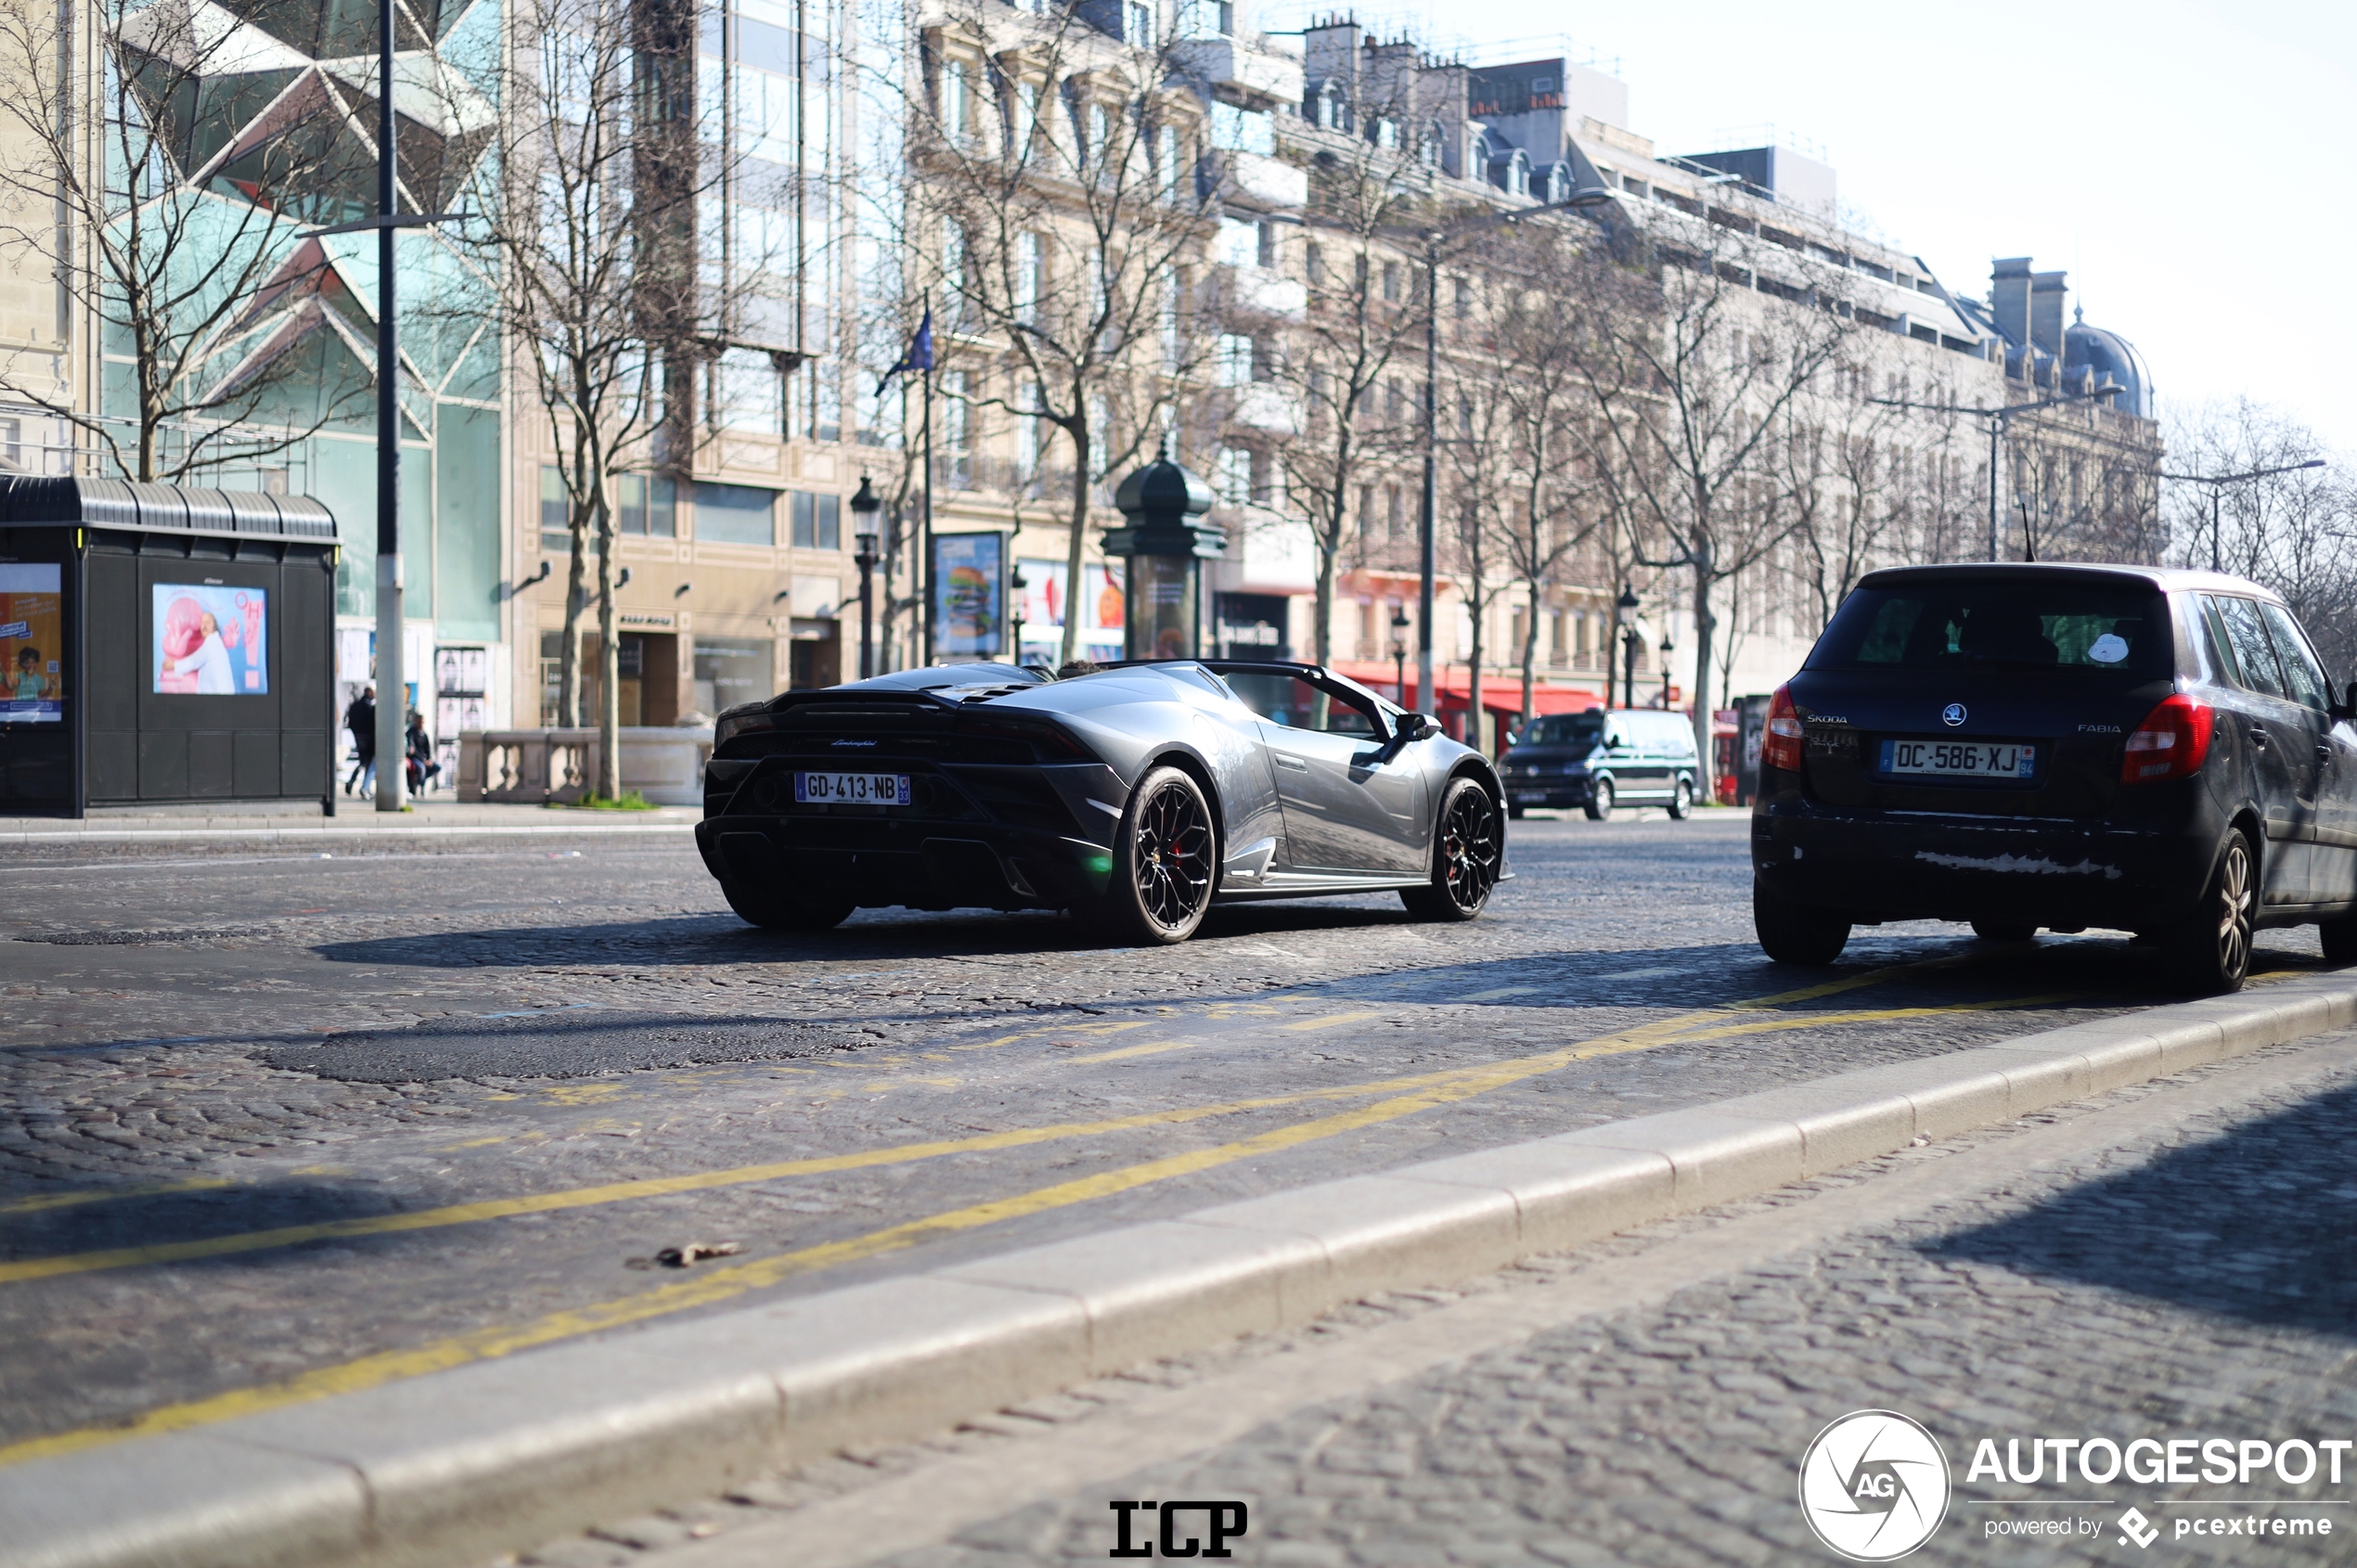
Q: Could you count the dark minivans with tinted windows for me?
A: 1